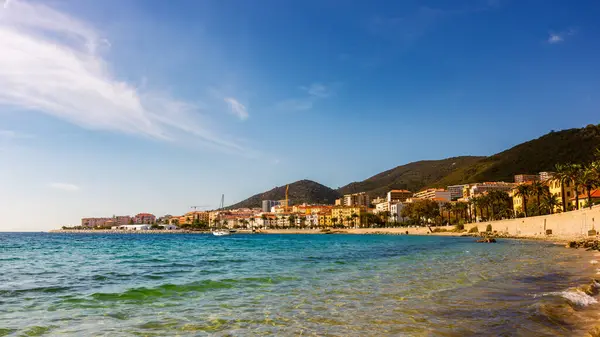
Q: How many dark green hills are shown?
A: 3